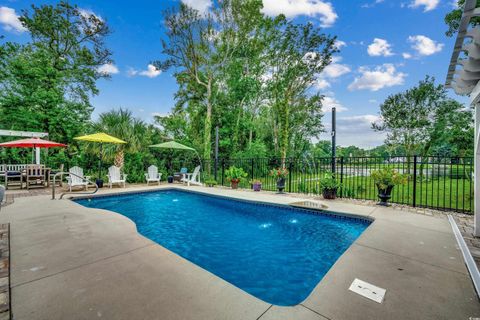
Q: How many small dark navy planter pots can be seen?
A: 2